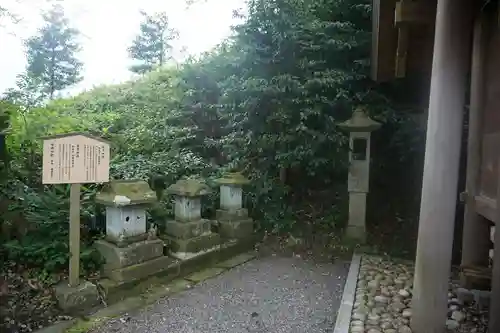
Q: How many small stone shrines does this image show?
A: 3